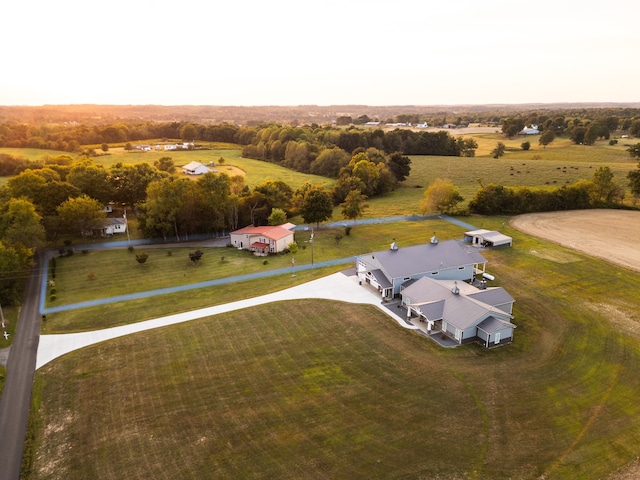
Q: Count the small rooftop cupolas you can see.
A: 3